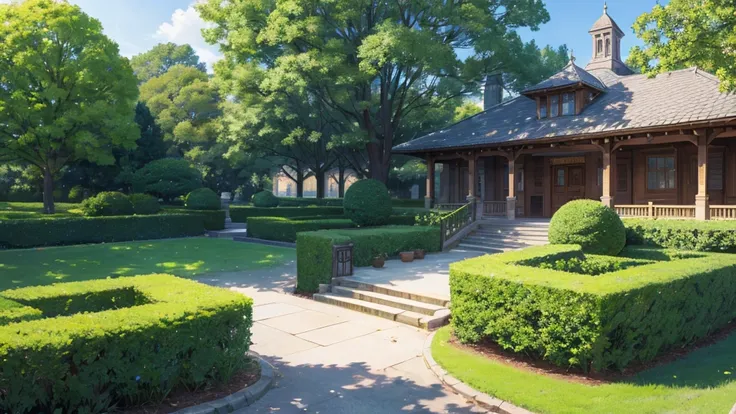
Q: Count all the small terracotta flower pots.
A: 3